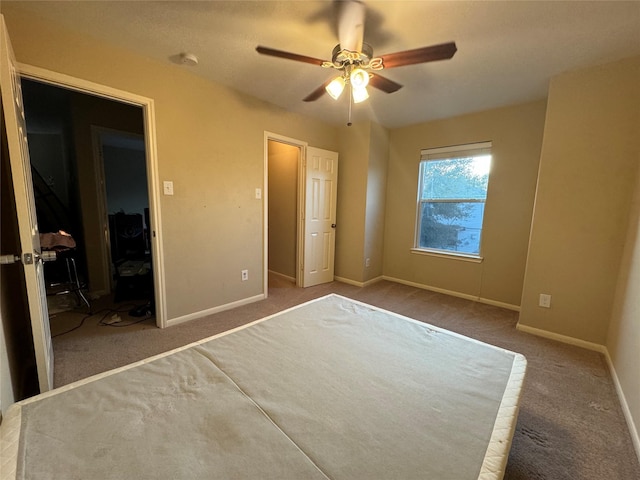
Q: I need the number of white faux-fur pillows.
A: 0